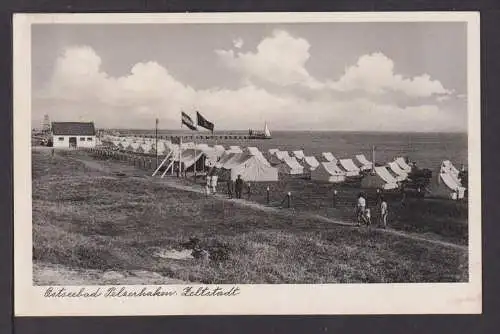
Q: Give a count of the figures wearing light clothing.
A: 5